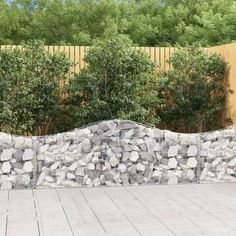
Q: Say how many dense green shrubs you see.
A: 3